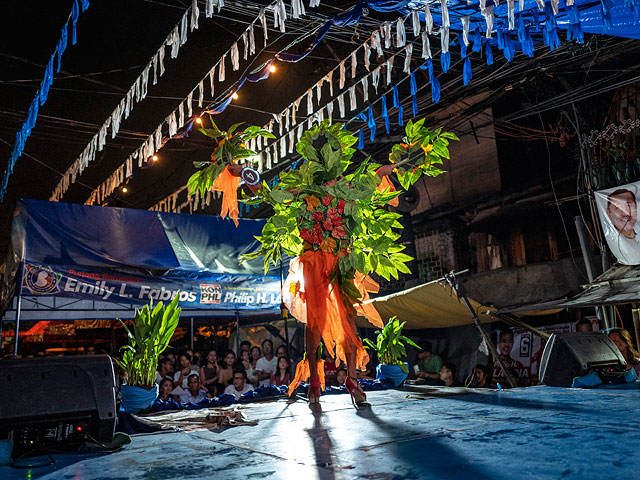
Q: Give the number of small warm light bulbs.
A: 5